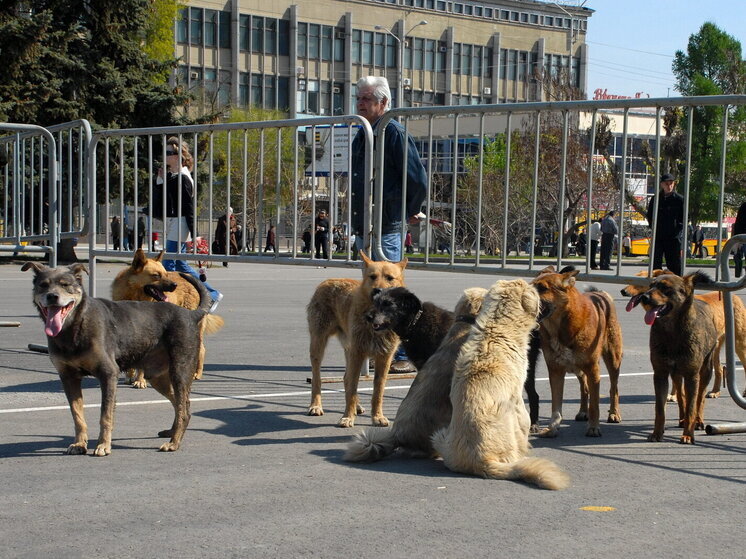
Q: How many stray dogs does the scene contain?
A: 9